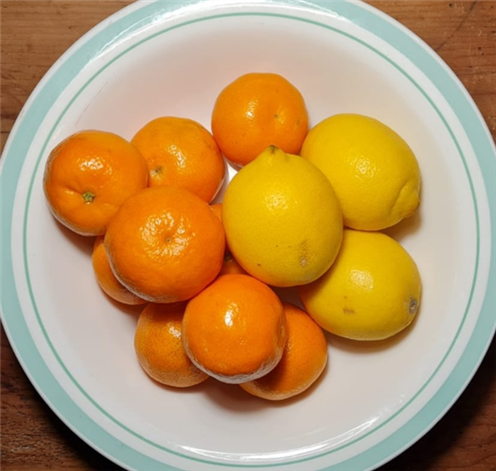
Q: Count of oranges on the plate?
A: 9